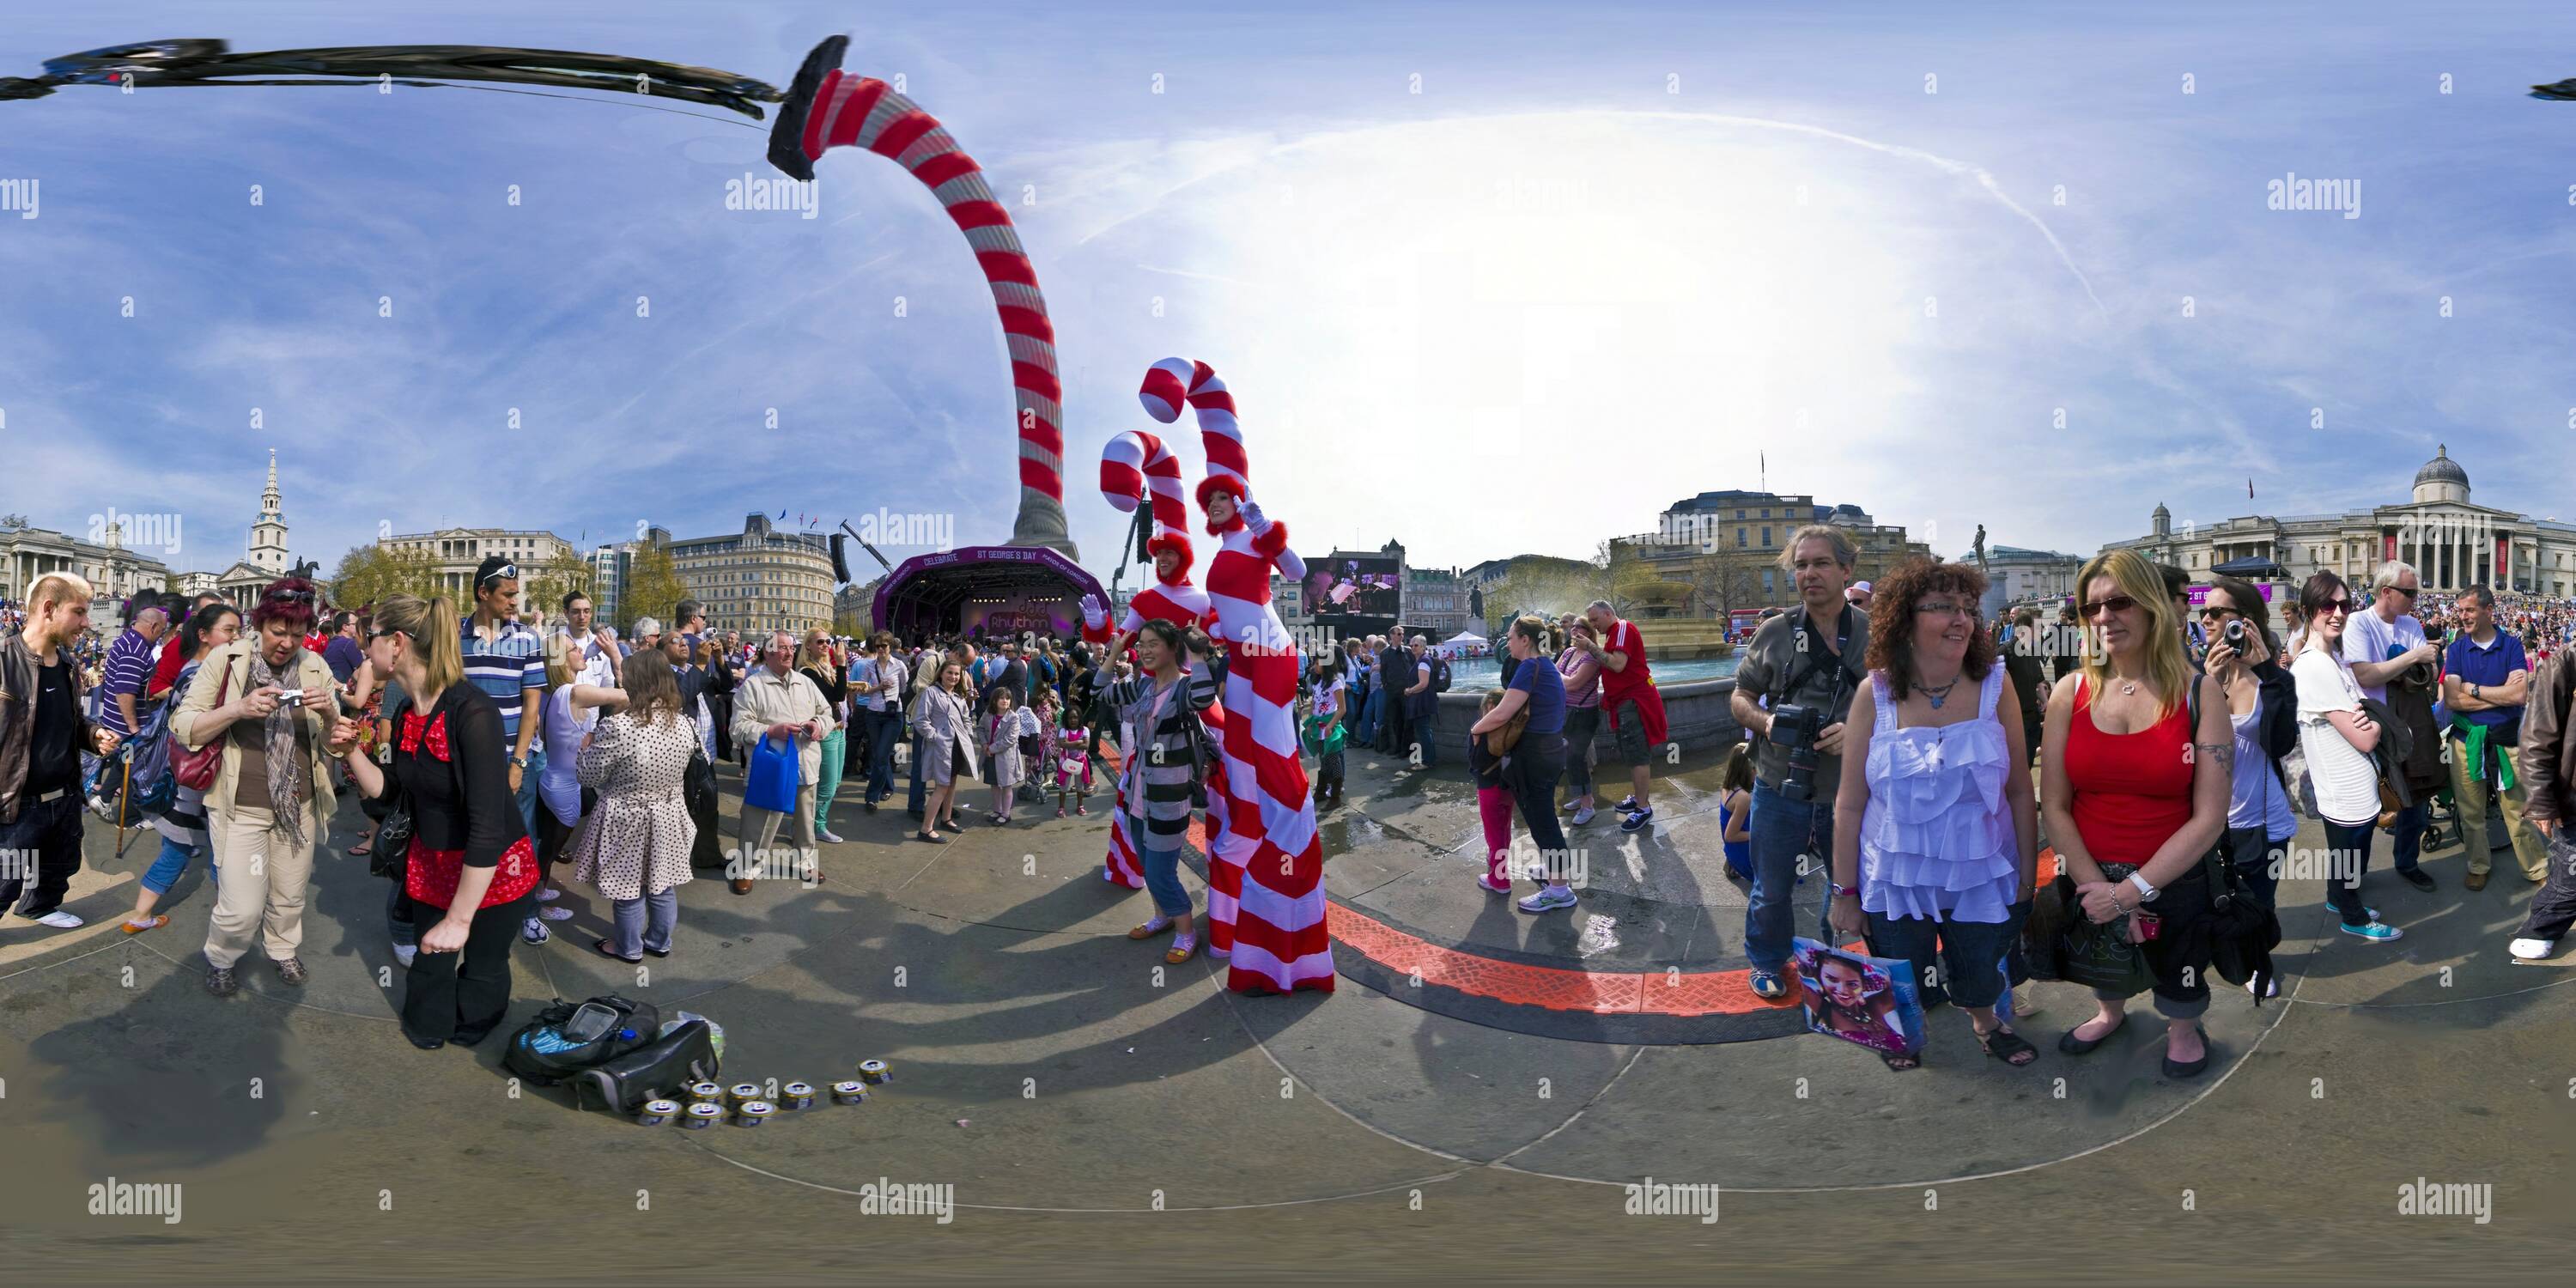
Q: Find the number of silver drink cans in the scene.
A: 8